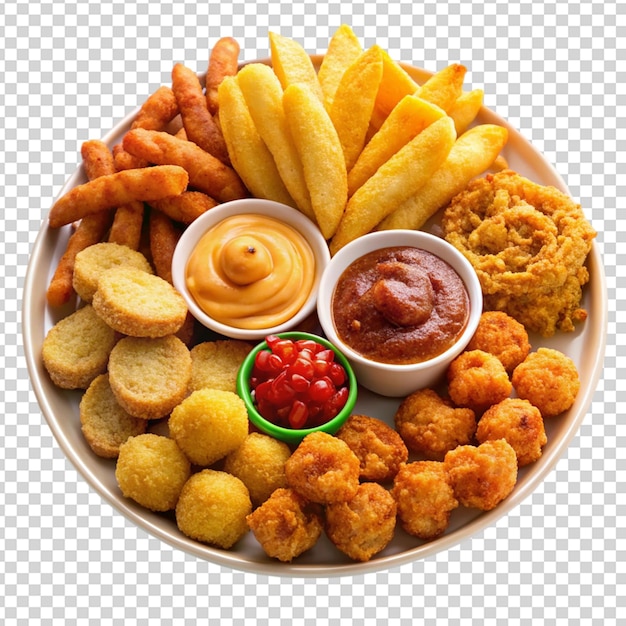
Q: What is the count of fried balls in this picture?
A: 15